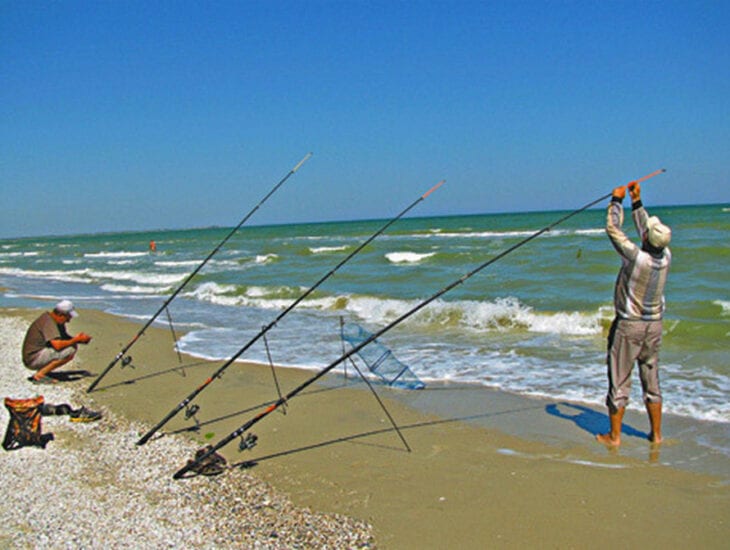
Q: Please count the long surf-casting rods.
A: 3